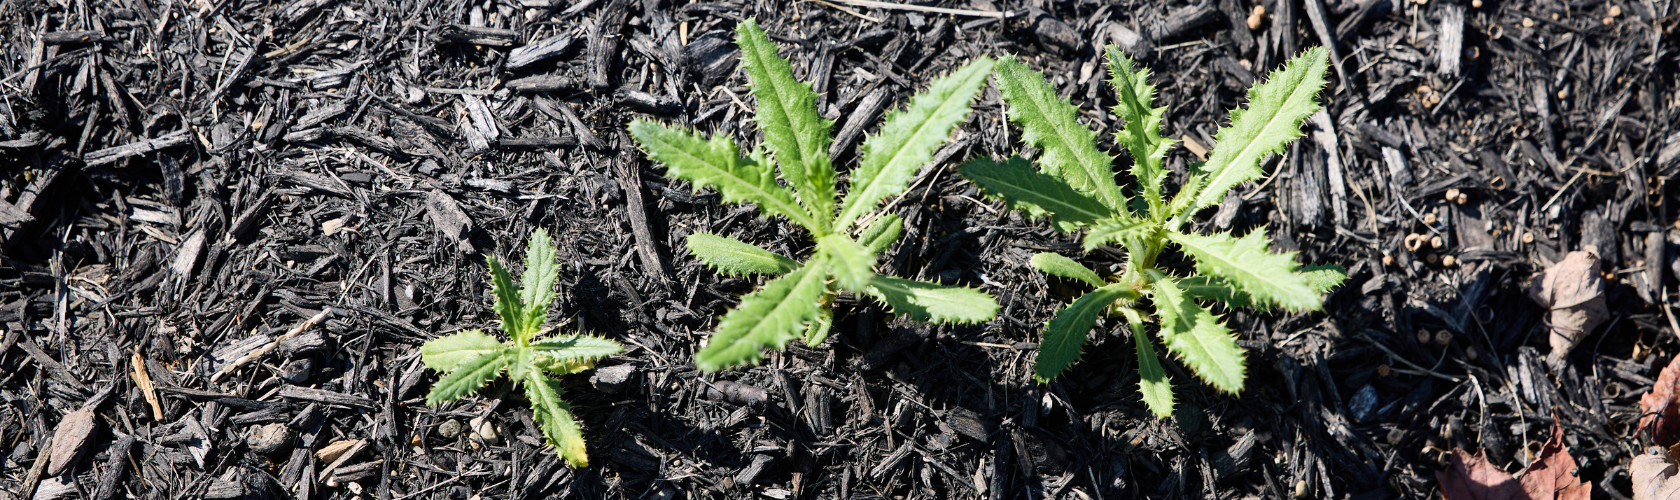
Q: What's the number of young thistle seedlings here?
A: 3